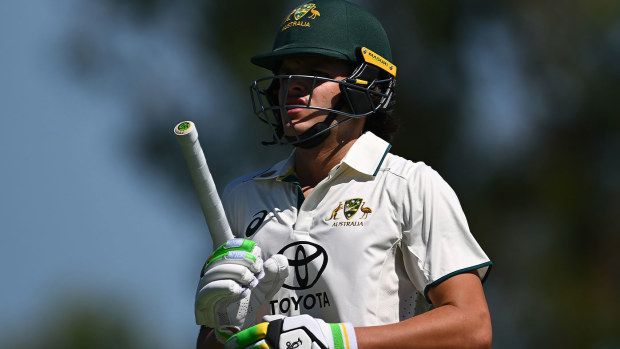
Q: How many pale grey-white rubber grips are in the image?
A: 1